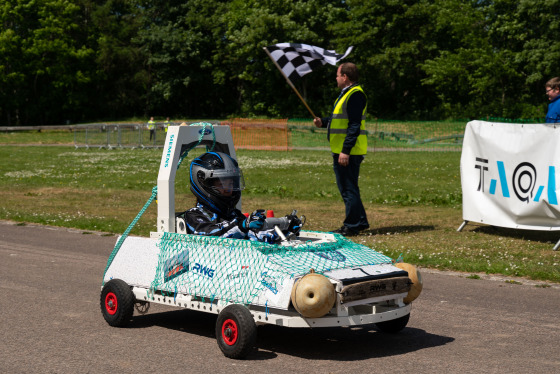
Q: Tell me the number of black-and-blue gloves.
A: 2